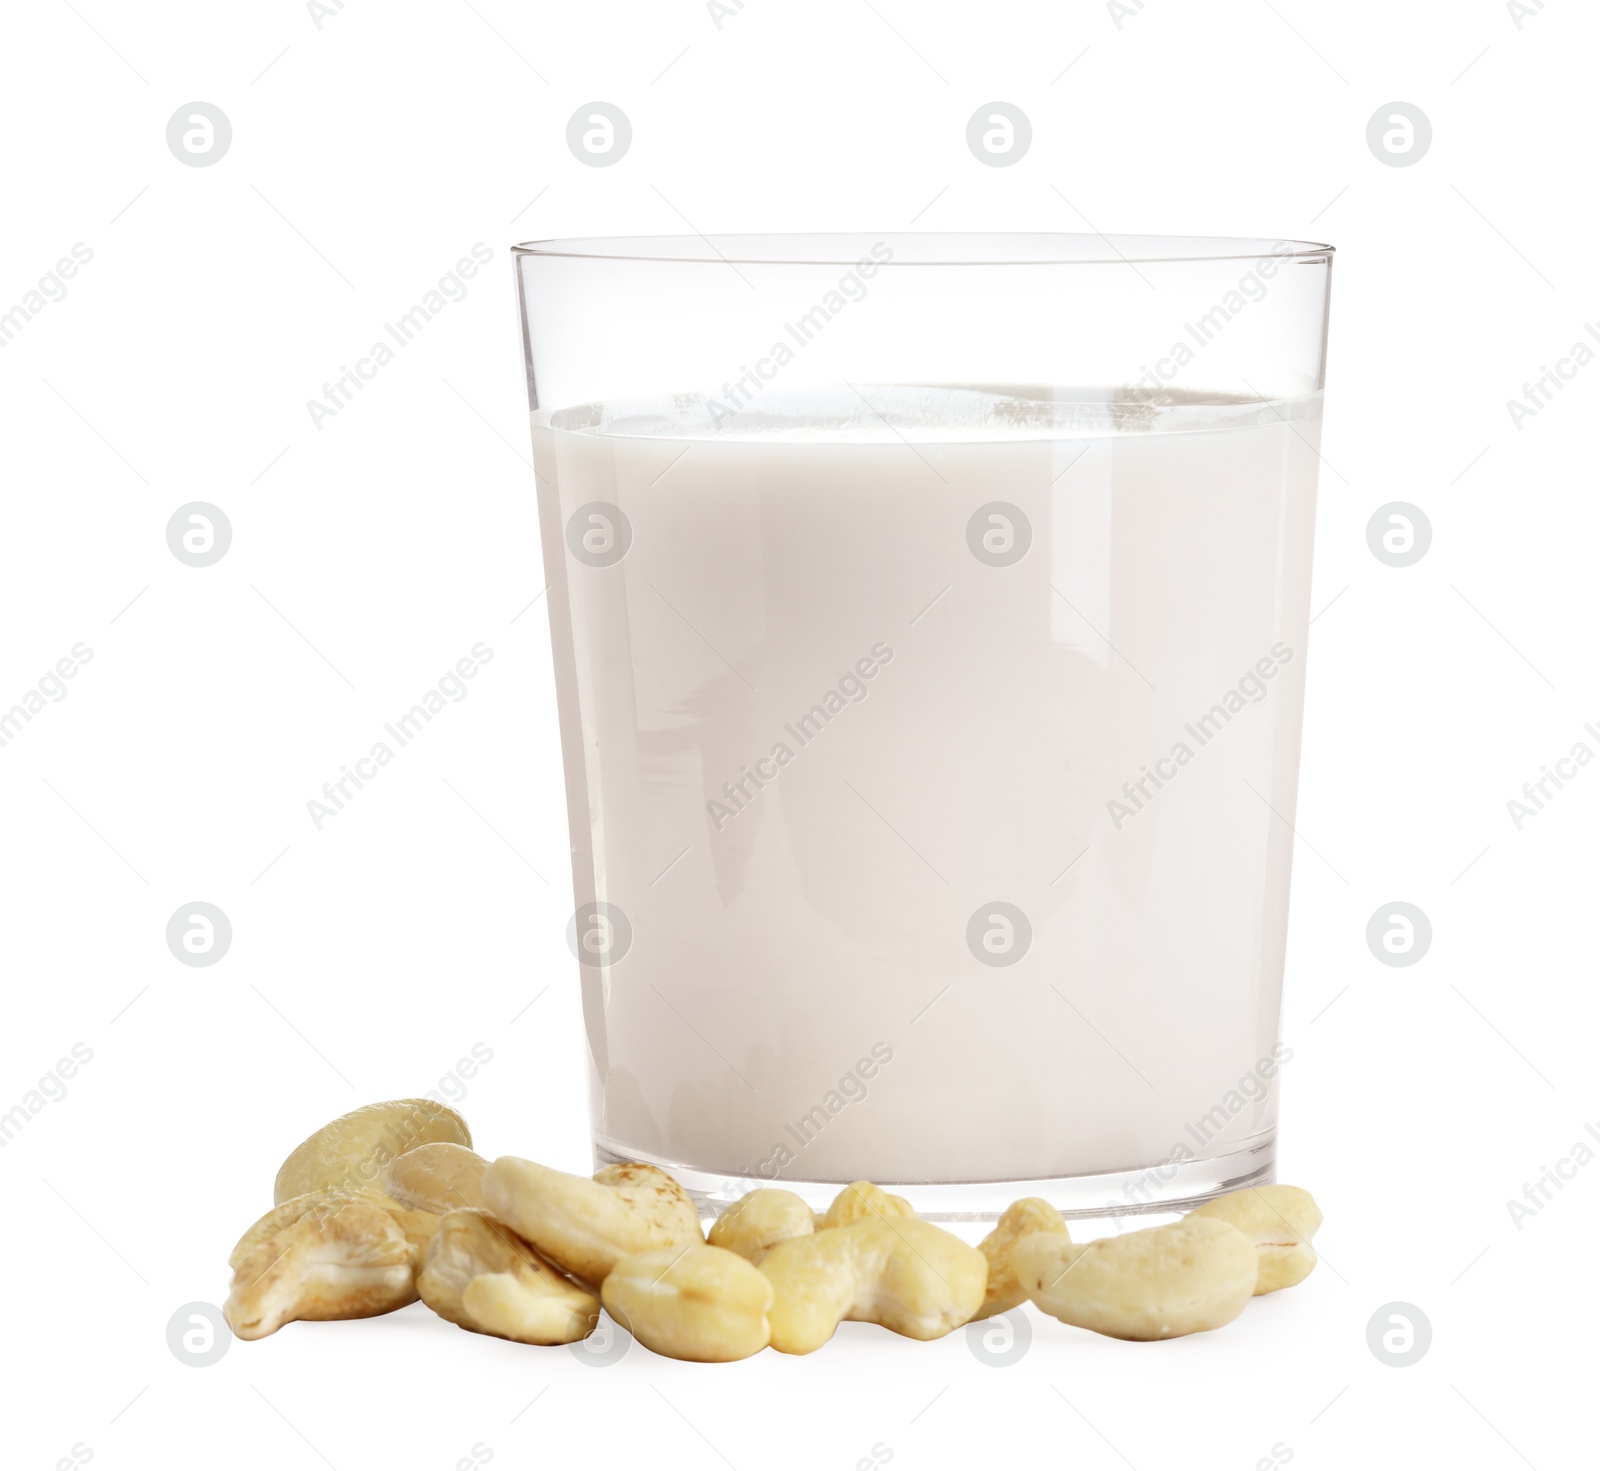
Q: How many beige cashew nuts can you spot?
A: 13